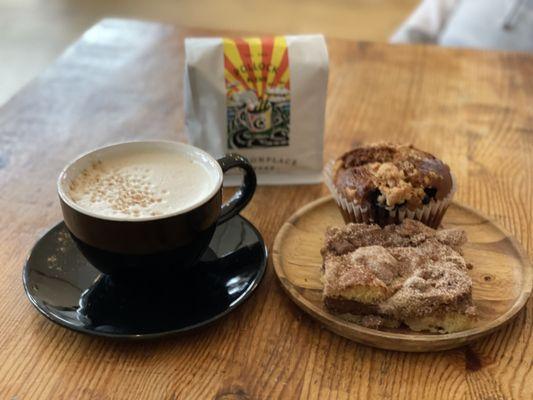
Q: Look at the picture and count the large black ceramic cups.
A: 1